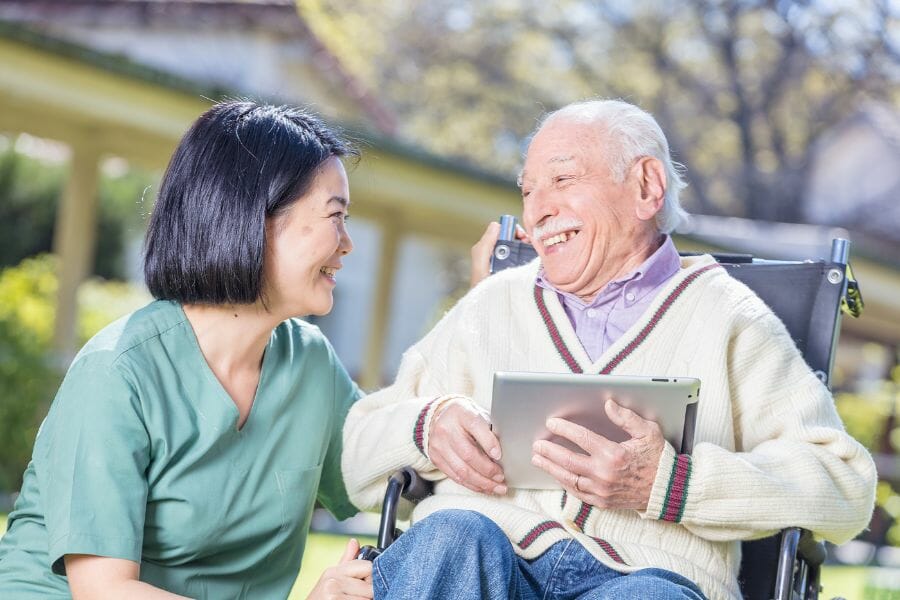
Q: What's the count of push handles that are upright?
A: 2